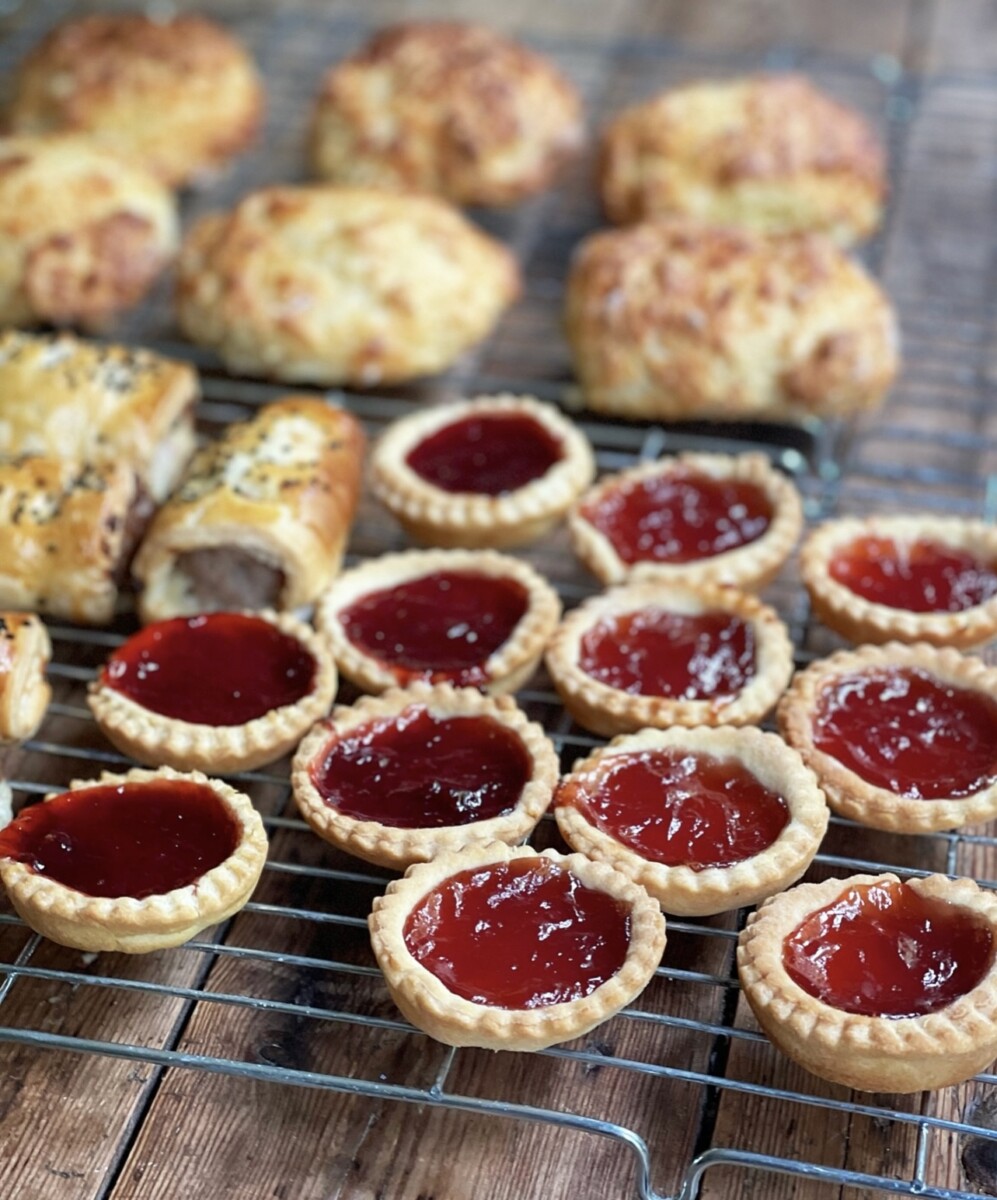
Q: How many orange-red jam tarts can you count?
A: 7